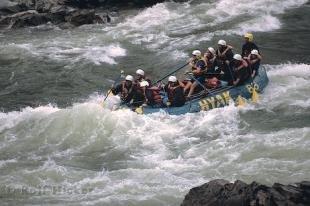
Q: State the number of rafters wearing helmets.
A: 10